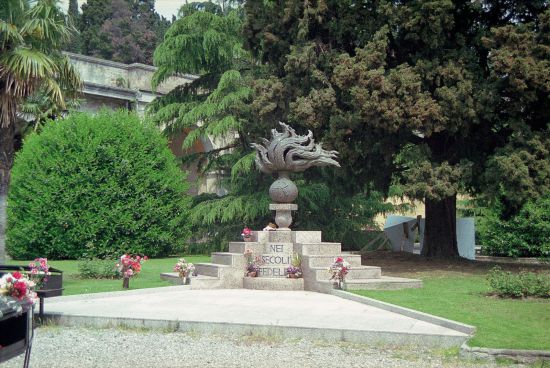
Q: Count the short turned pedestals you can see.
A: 1